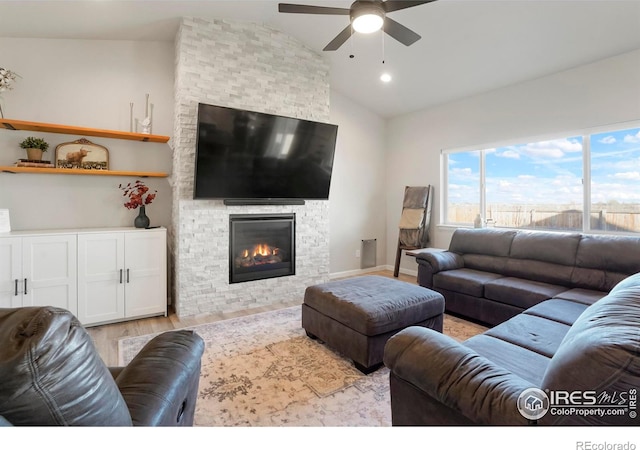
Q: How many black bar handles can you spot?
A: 4